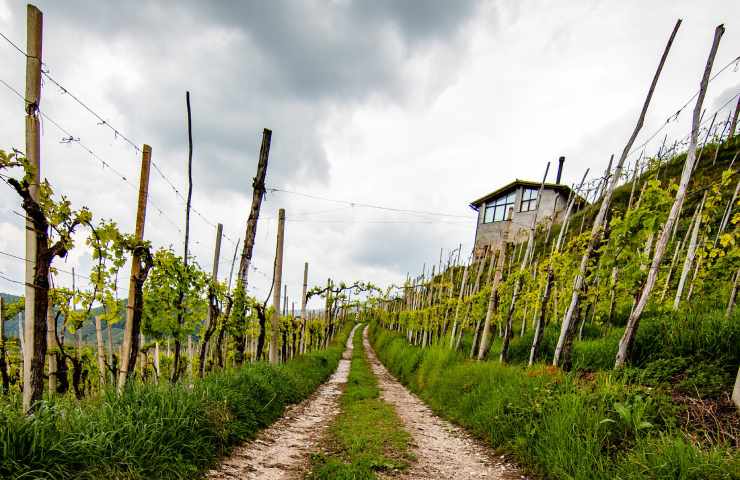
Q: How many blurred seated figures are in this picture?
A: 0